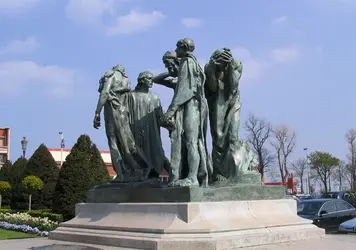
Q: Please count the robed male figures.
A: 5